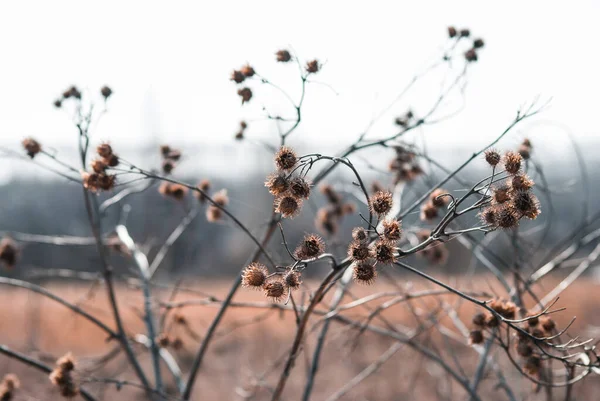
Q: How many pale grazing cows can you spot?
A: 0